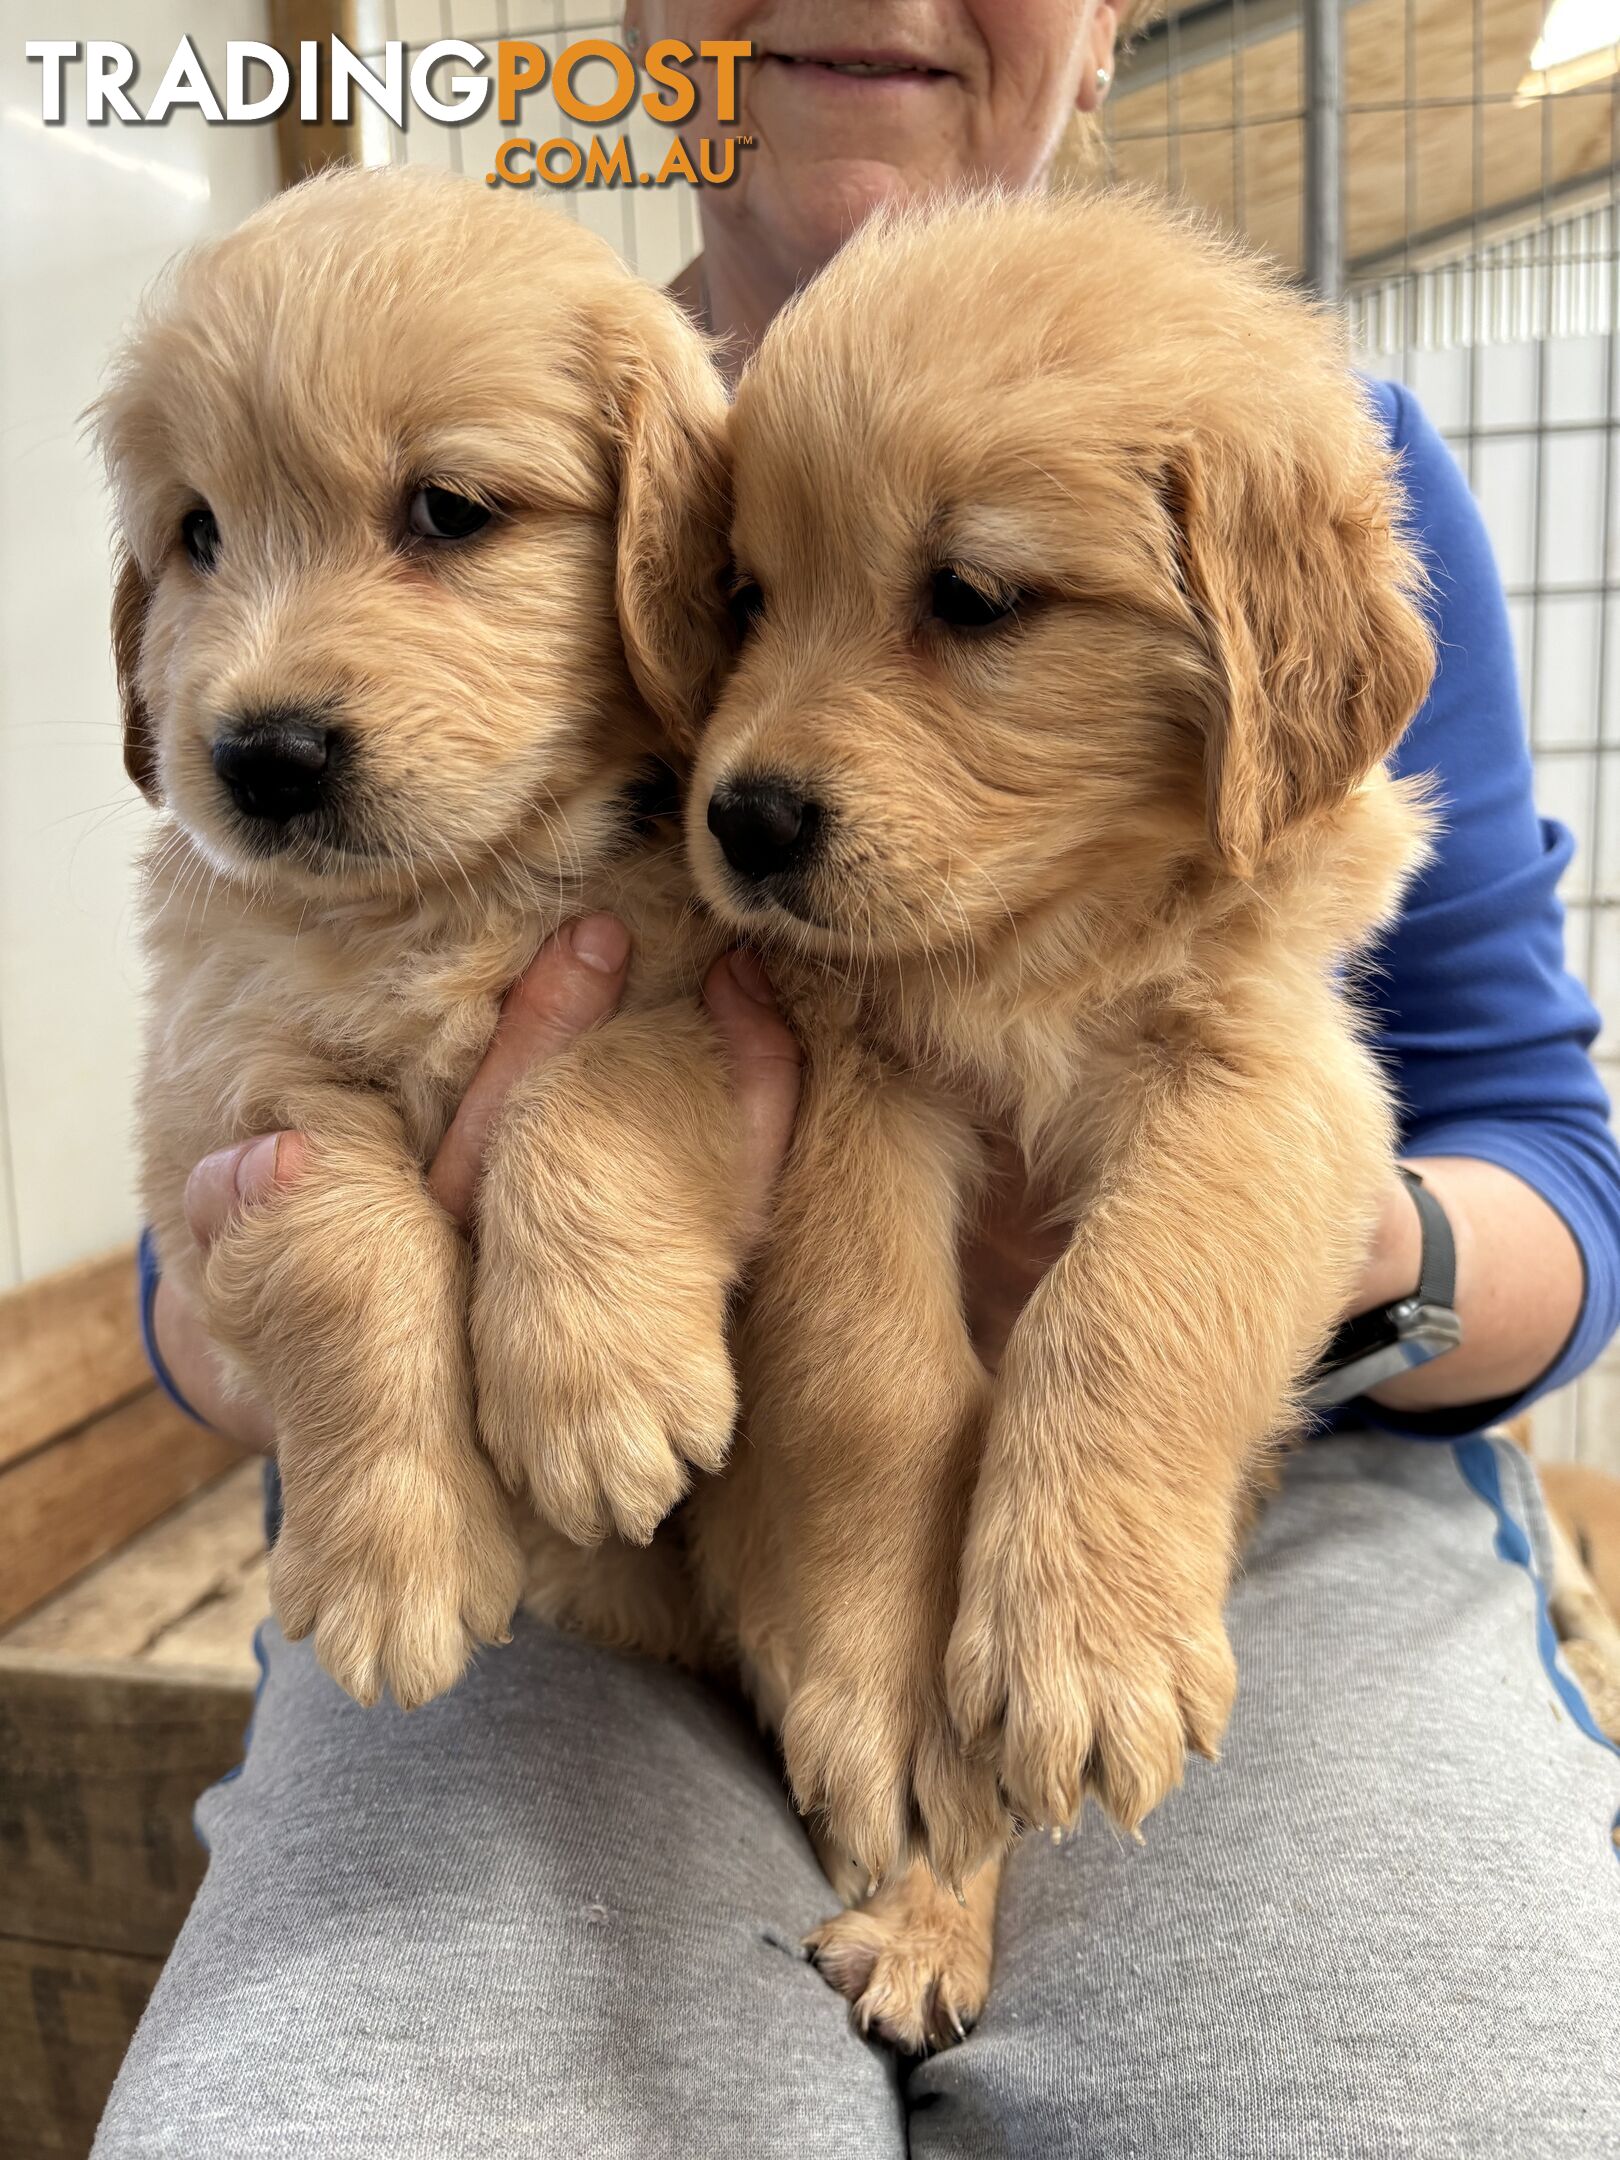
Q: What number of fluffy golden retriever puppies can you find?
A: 2